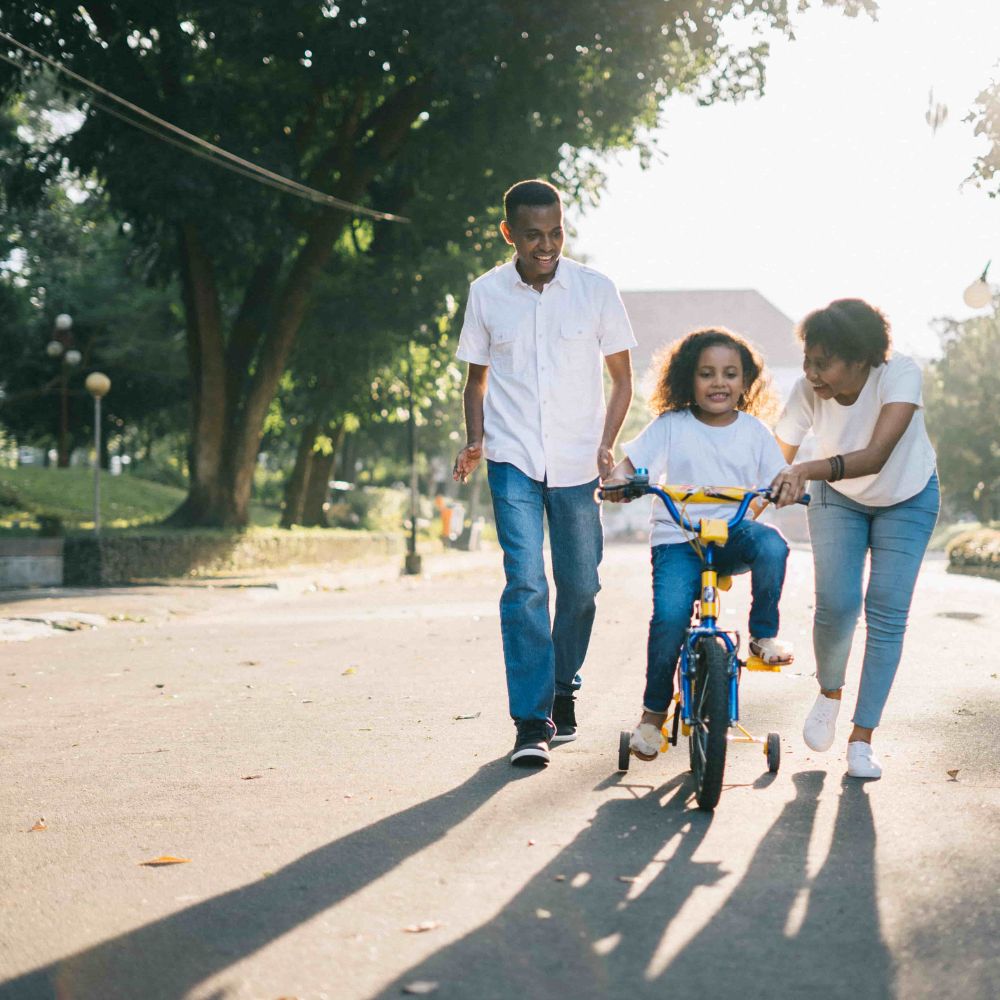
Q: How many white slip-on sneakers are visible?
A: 2